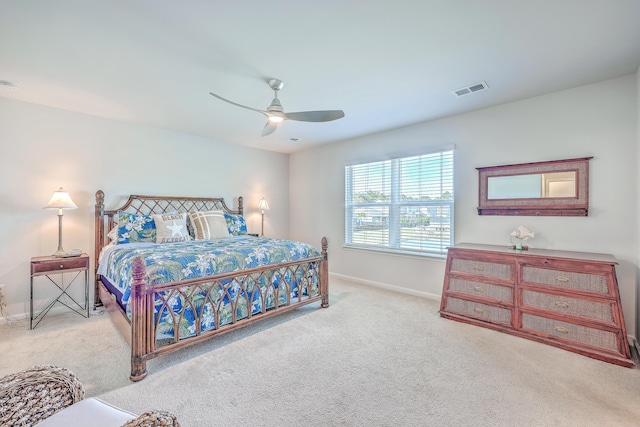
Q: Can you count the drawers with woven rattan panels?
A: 6